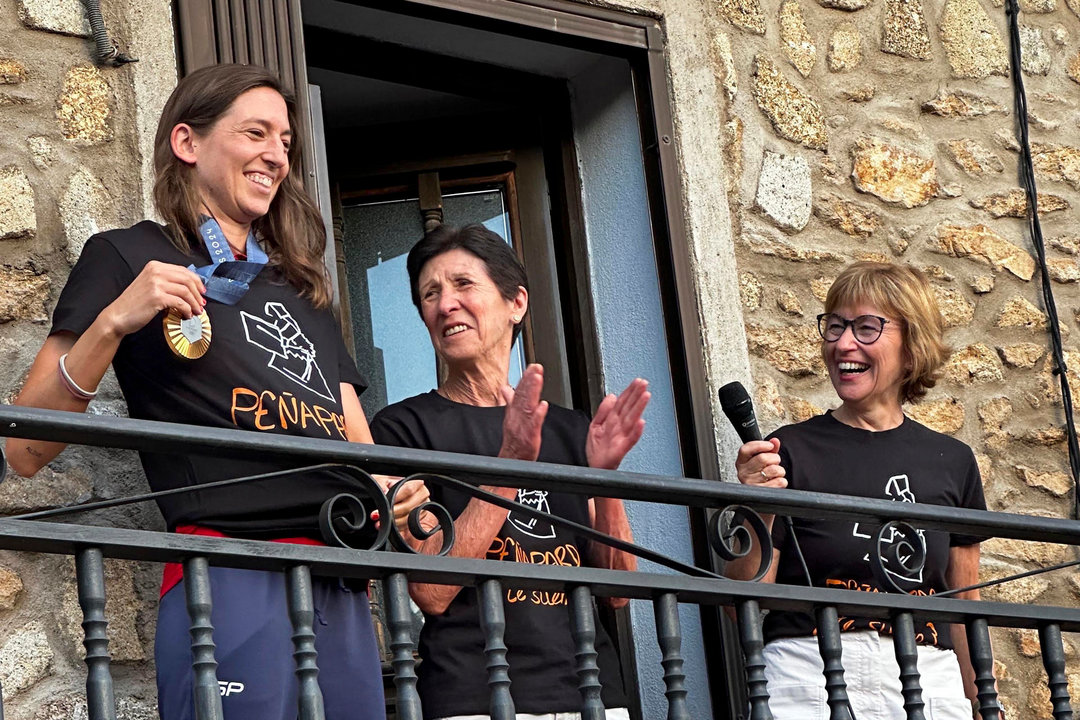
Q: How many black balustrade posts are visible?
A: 12